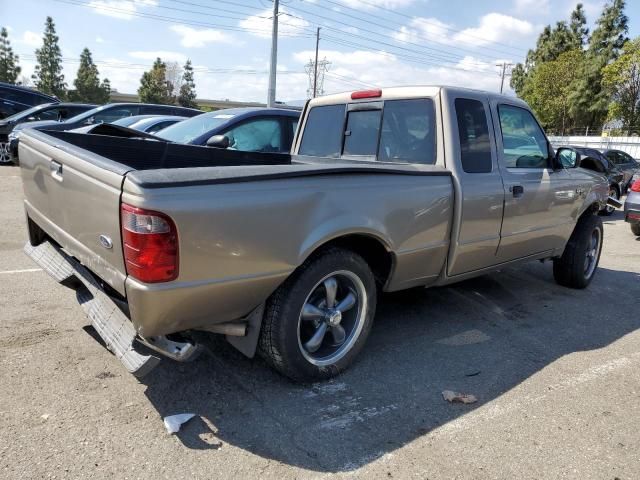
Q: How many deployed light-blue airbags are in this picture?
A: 1